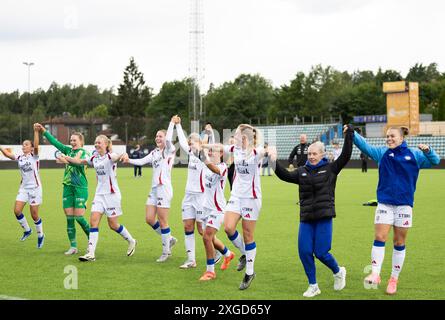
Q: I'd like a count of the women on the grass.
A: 9